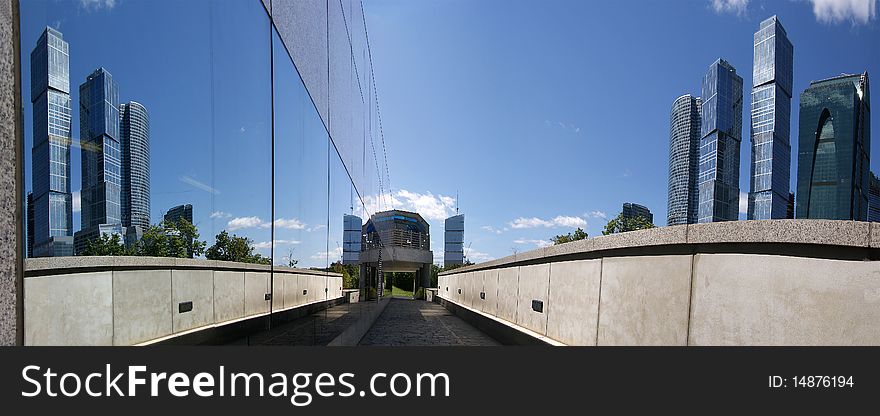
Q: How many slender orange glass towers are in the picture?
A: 0